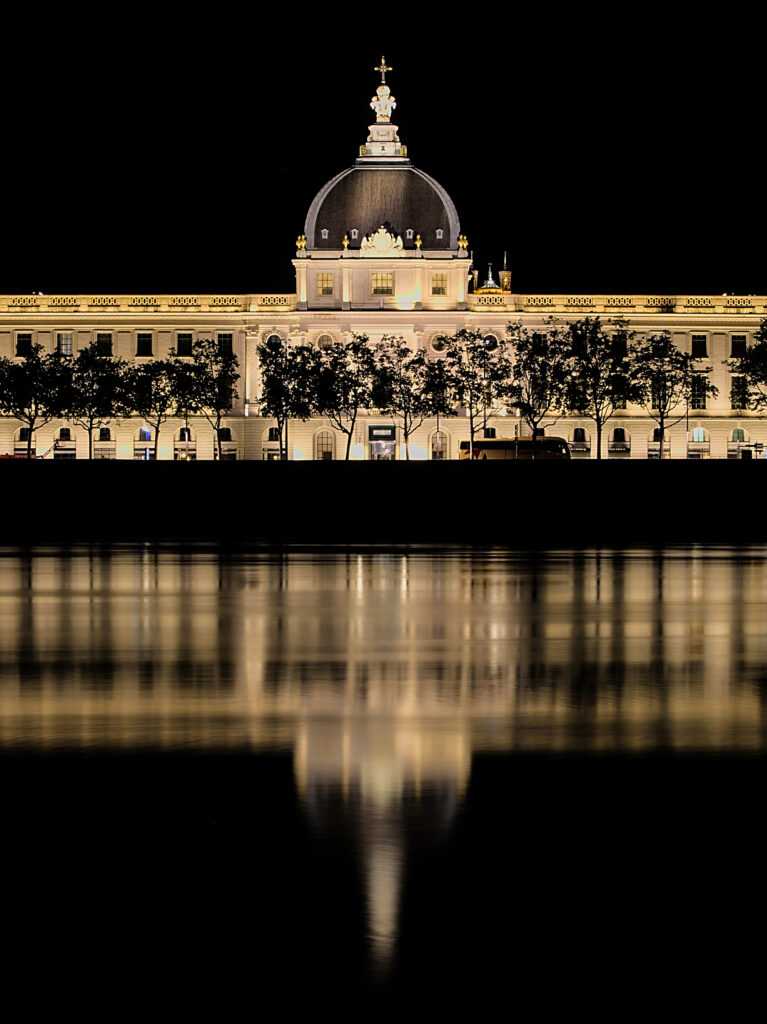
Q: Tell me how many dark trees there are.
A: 12